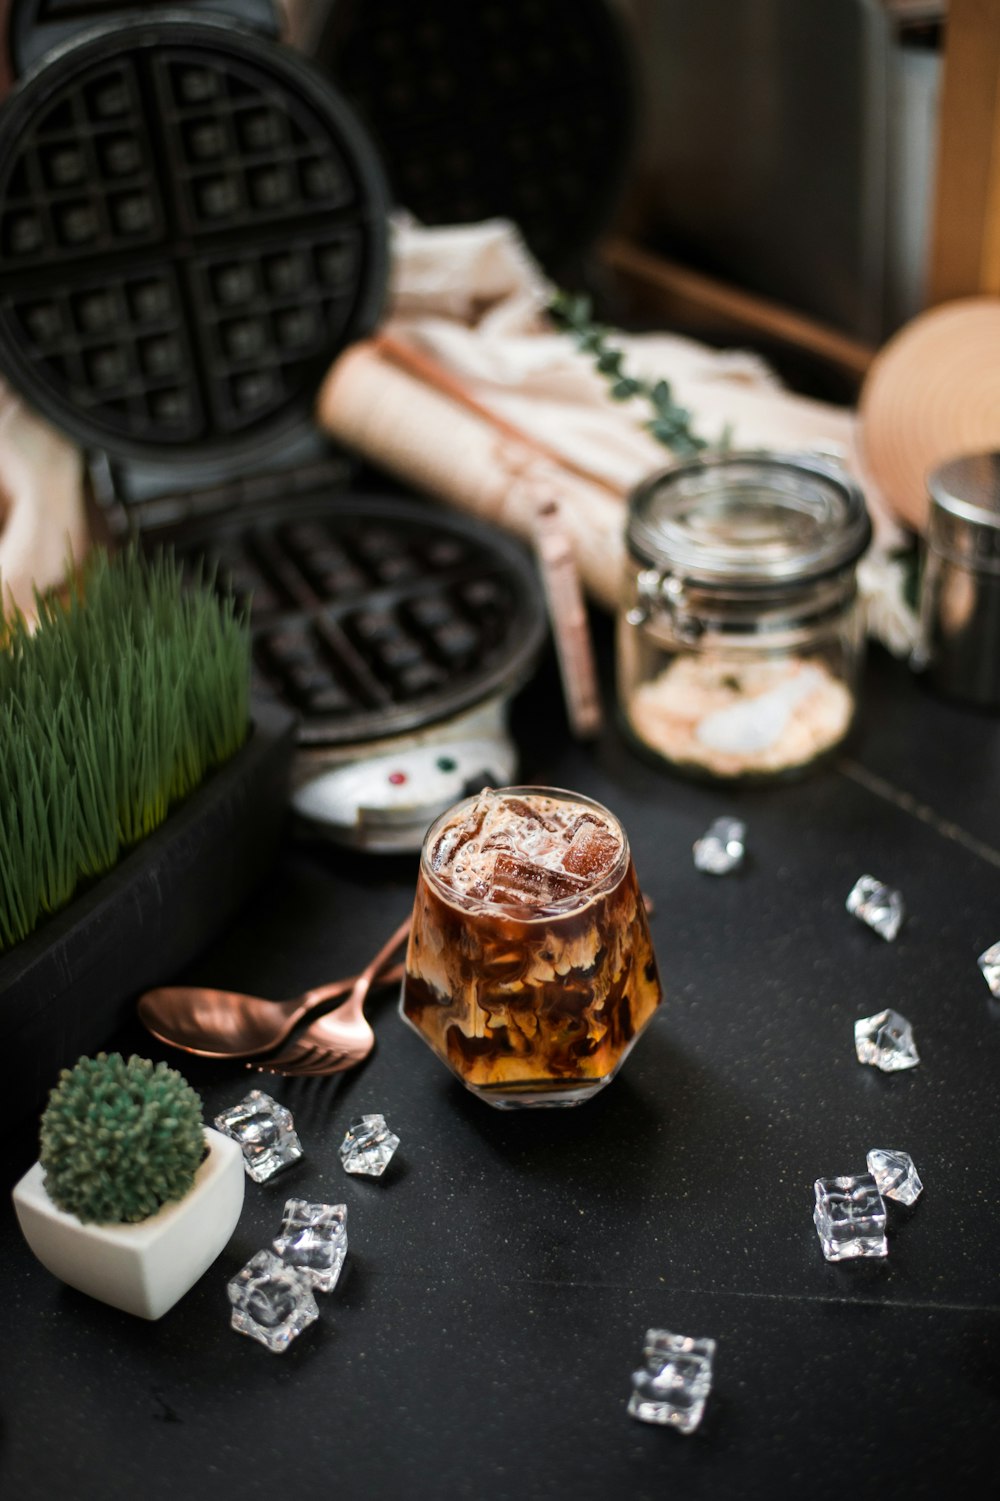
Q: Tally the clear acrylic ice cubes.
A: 11